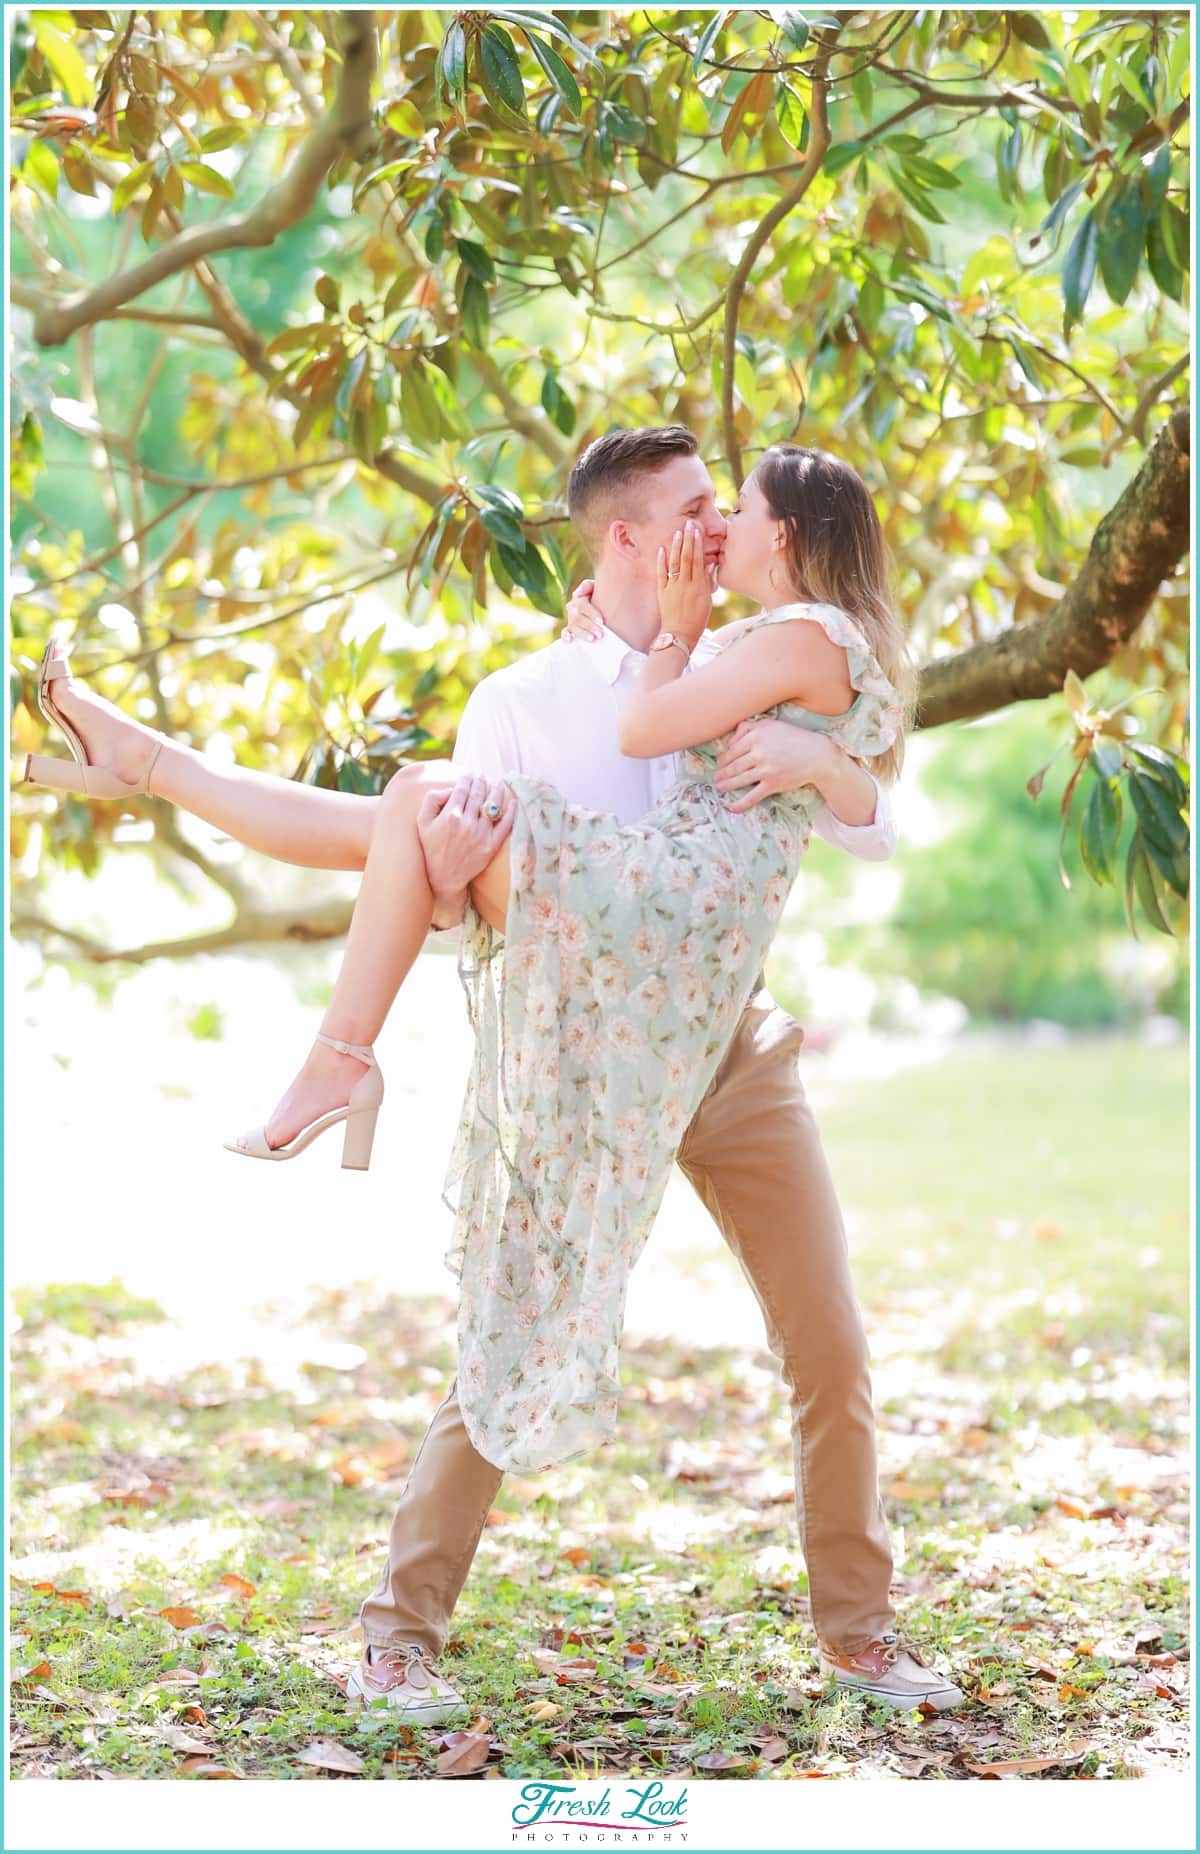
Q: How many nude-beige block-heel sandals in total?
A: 2